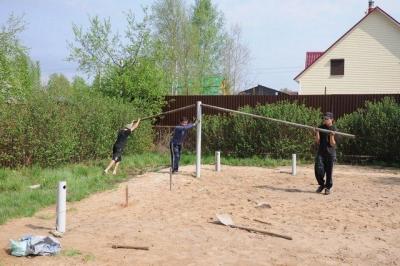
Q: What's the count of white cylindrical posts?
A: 4